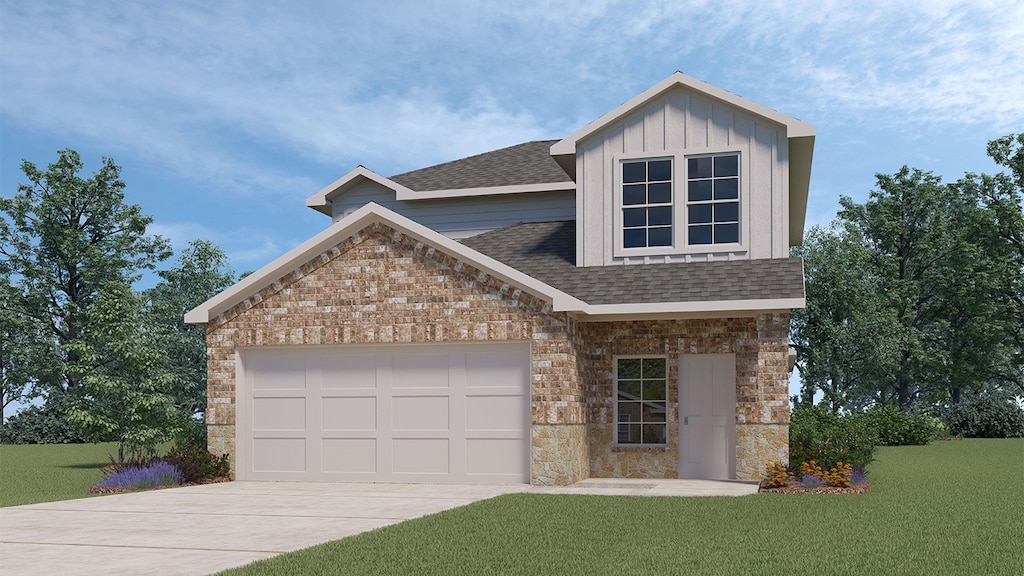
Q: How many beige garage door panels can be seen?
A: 12